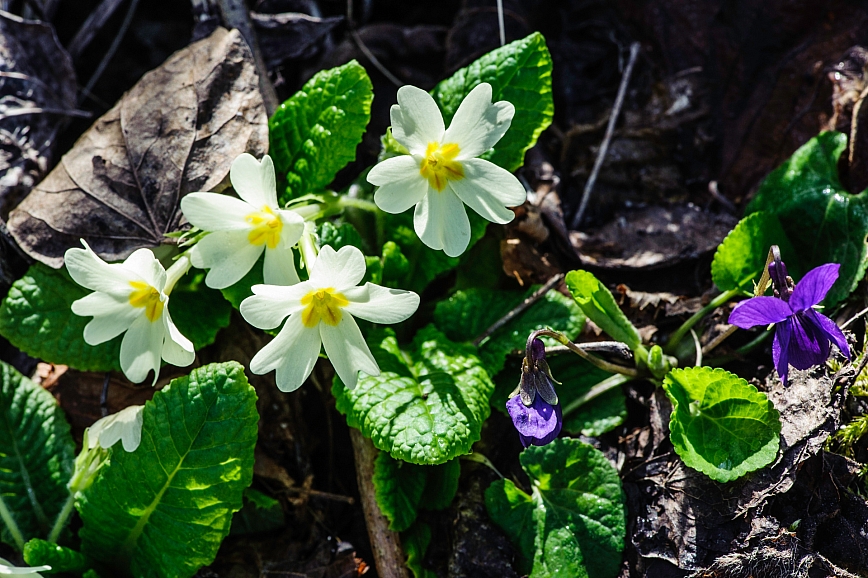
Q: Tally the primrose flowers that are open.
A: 4